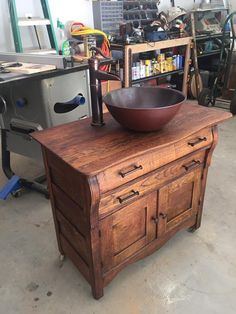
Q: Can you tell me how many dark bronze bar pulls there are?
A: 4